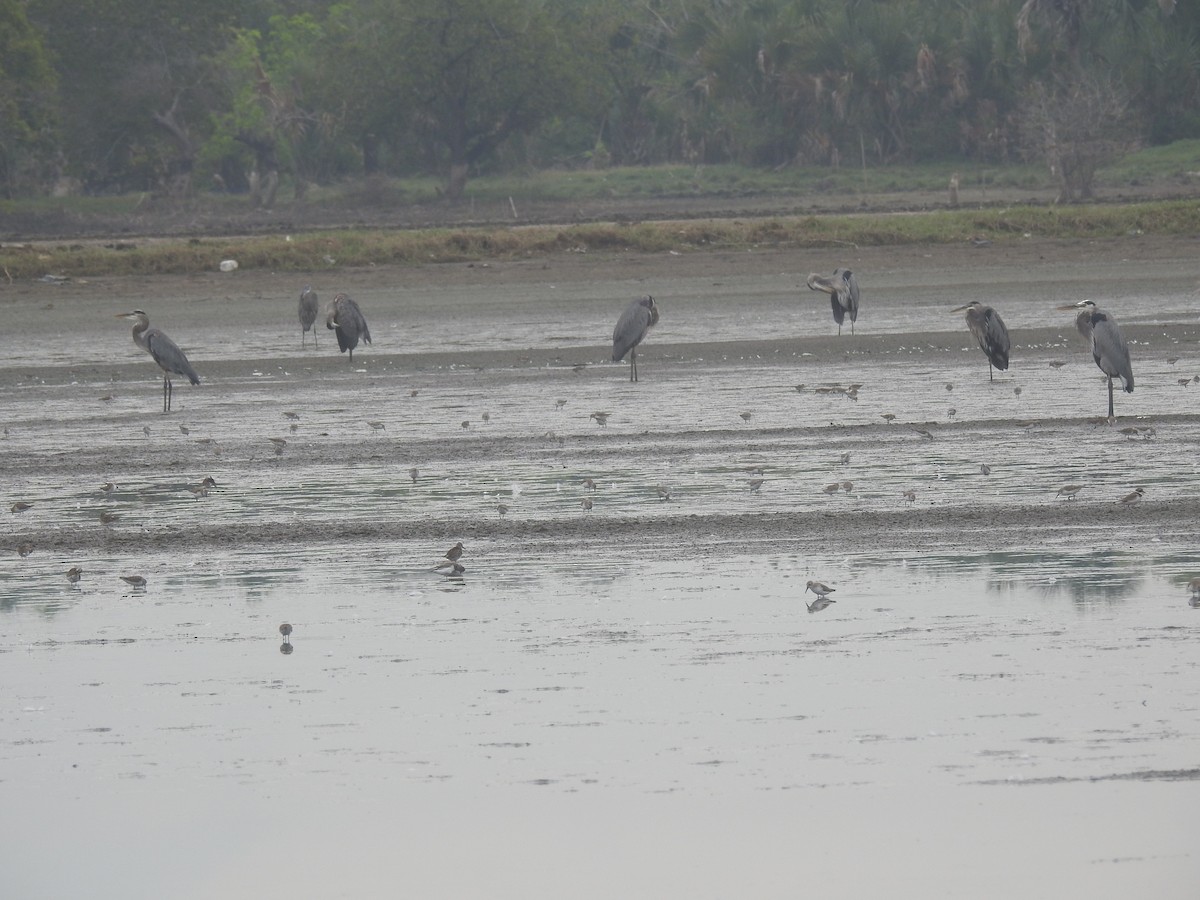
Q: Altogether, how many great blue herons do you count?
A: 7